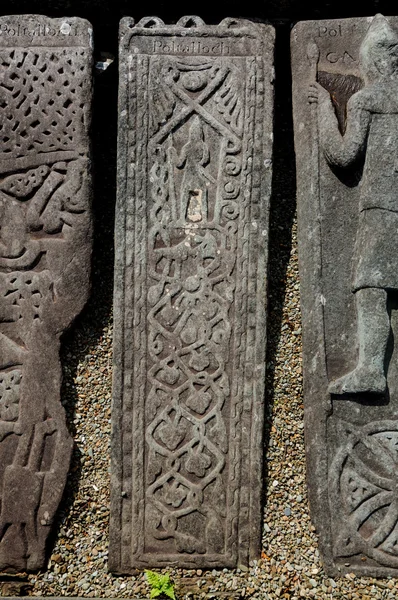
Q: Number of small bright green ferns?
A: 1